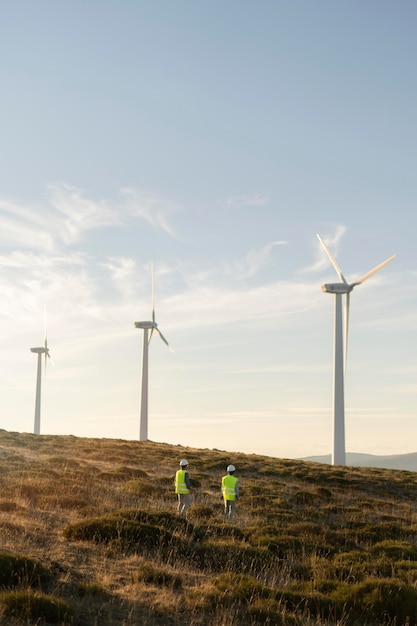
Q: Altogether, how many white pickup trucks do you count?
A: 0